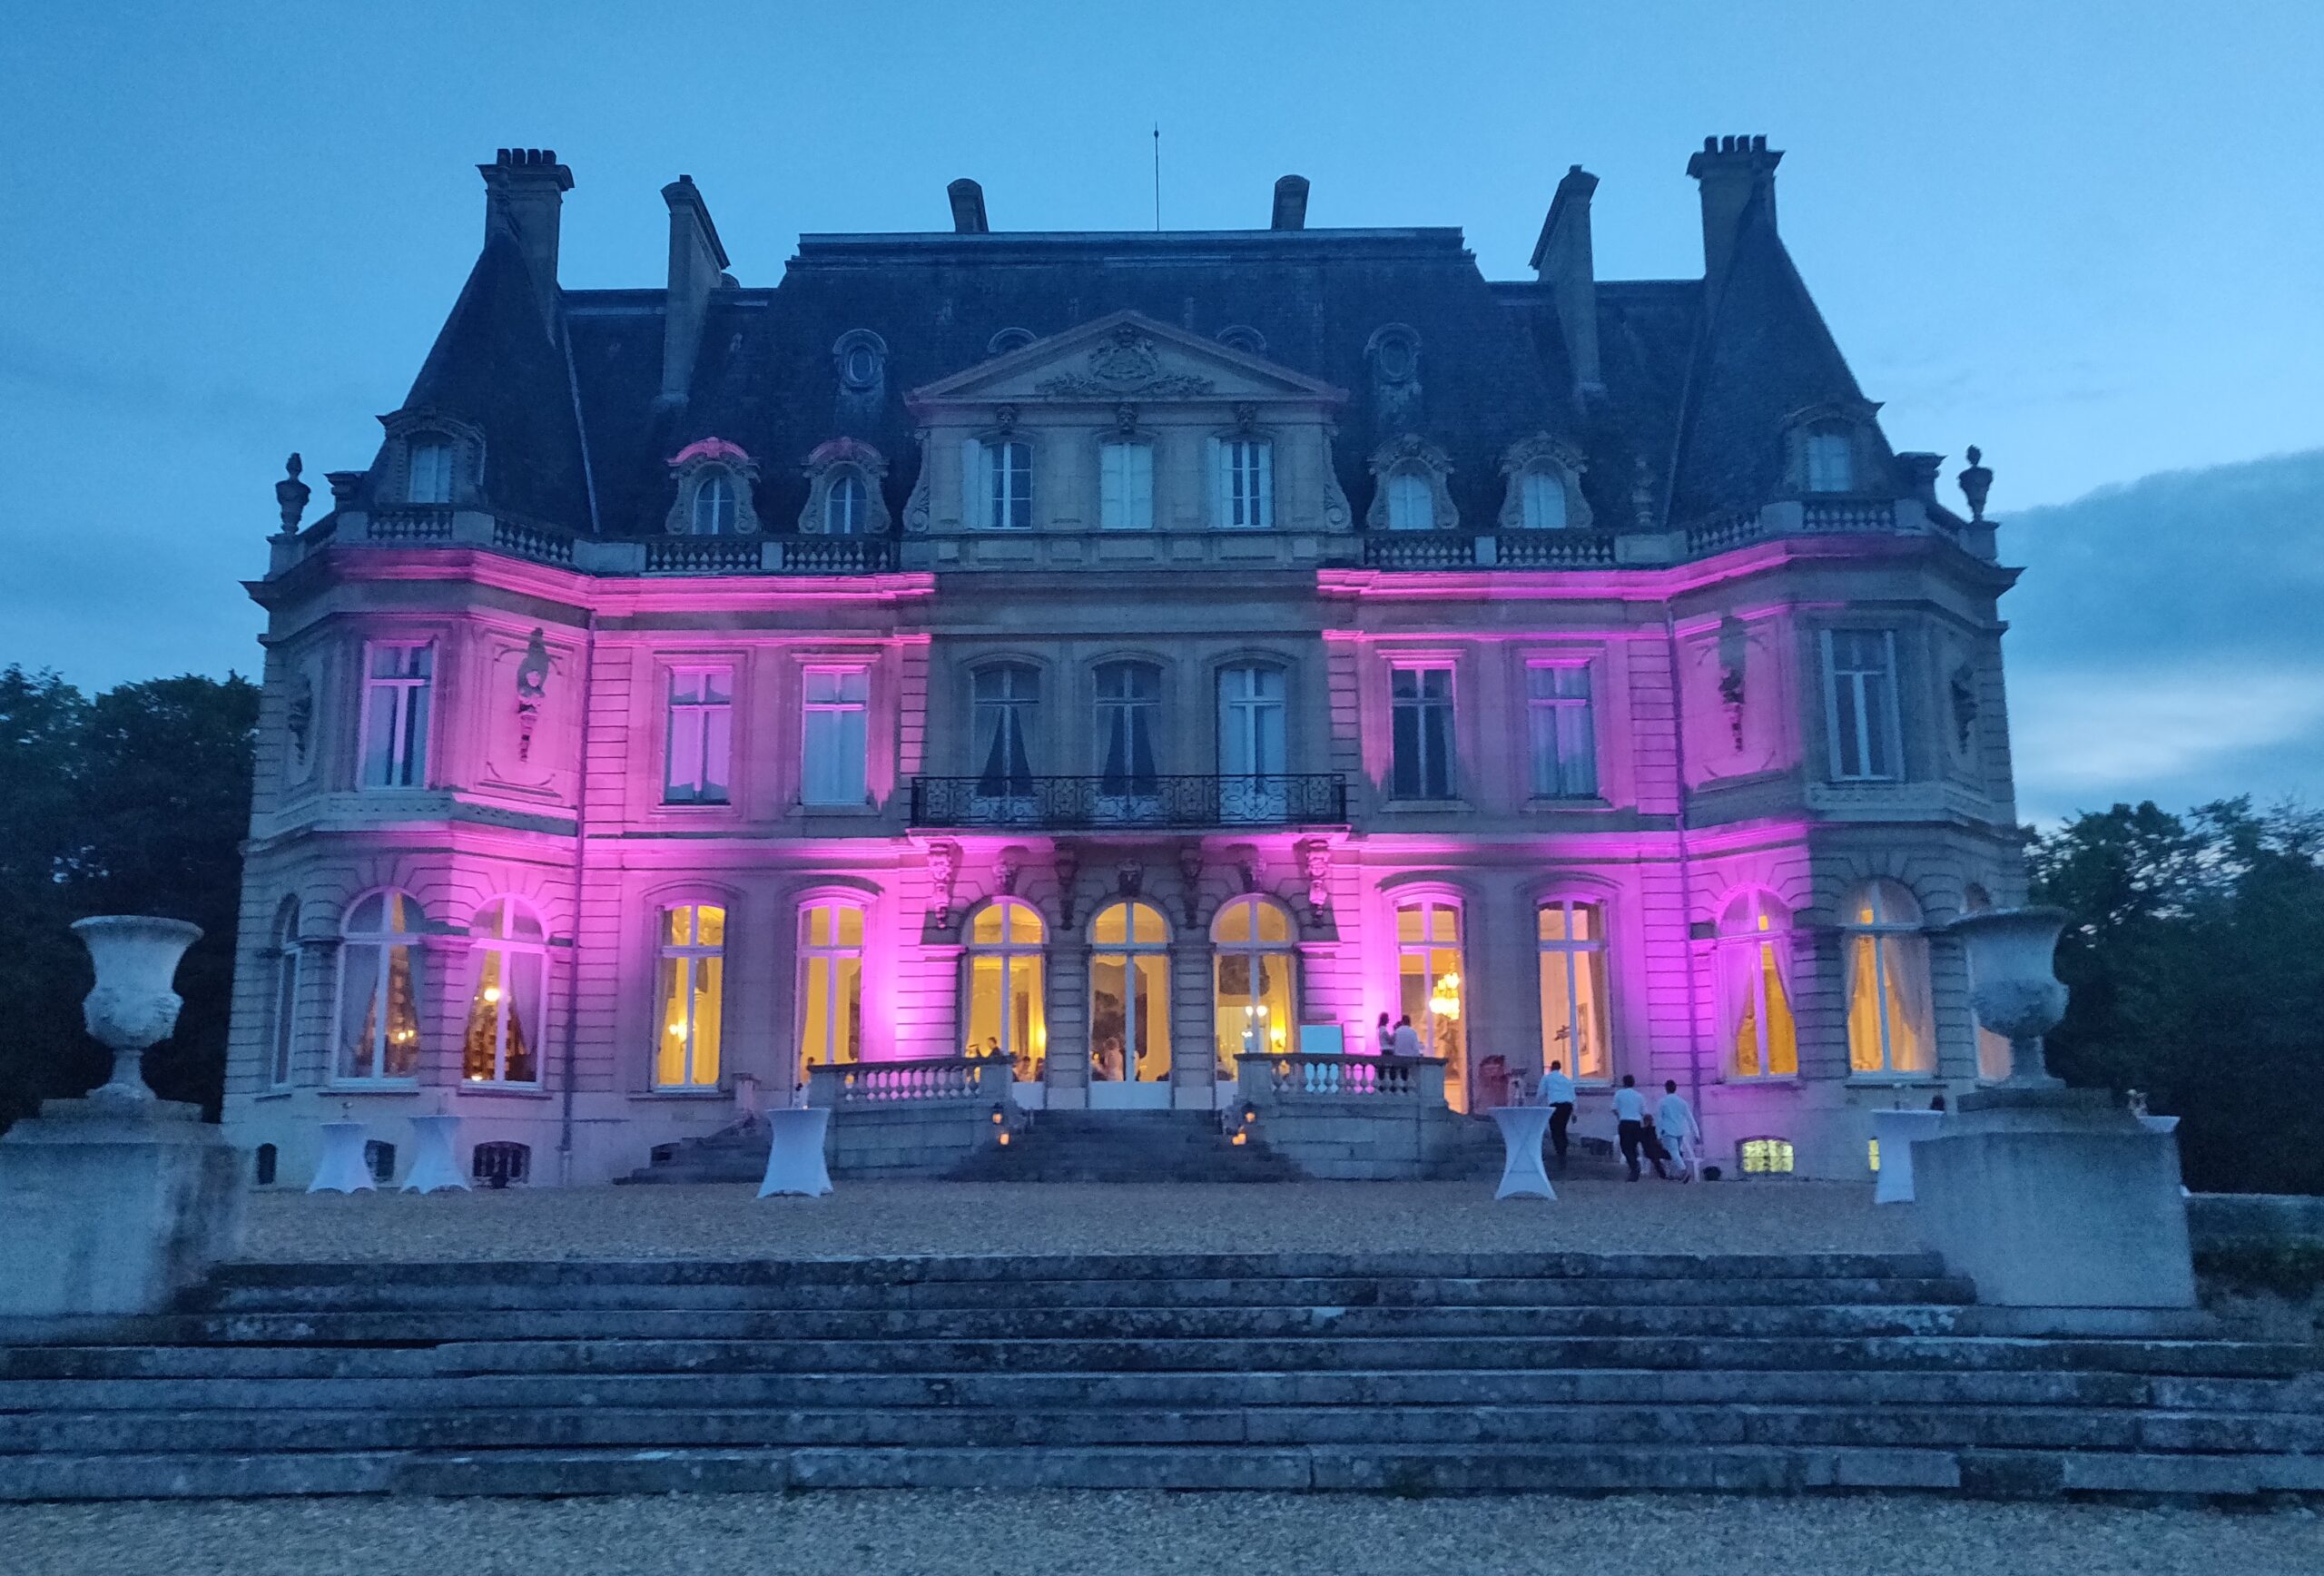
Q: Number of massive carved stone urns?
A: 2